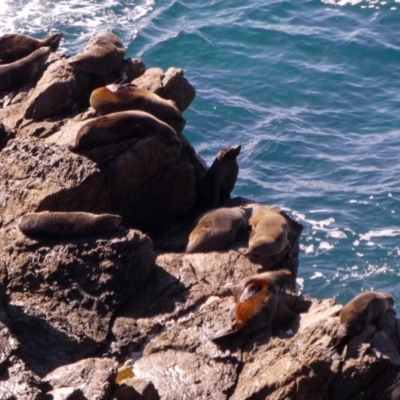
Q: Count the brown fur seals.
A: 11